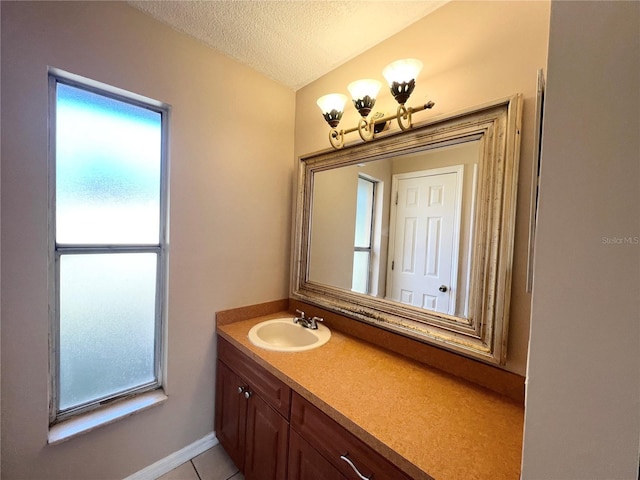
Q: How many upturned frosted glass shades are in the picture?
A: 3